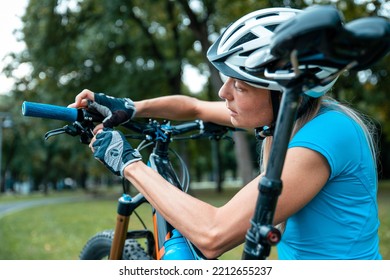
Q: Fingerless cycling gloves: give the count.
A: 2